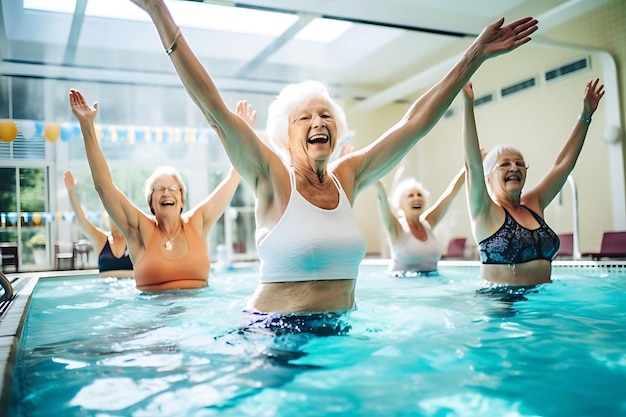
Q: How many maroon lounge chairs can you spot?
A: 3